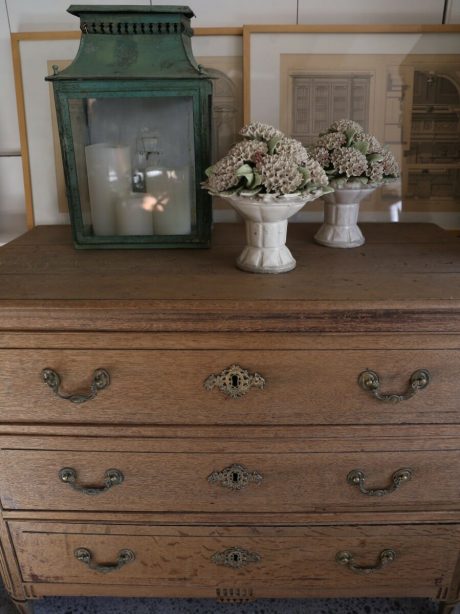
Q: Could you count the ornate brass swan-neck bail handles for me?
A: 6